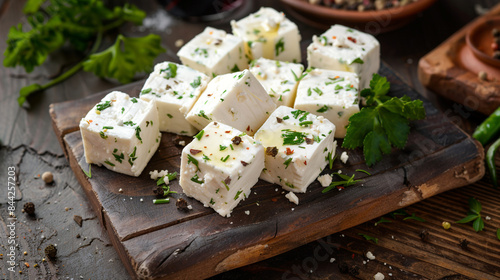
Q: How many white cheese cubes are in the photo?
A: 10